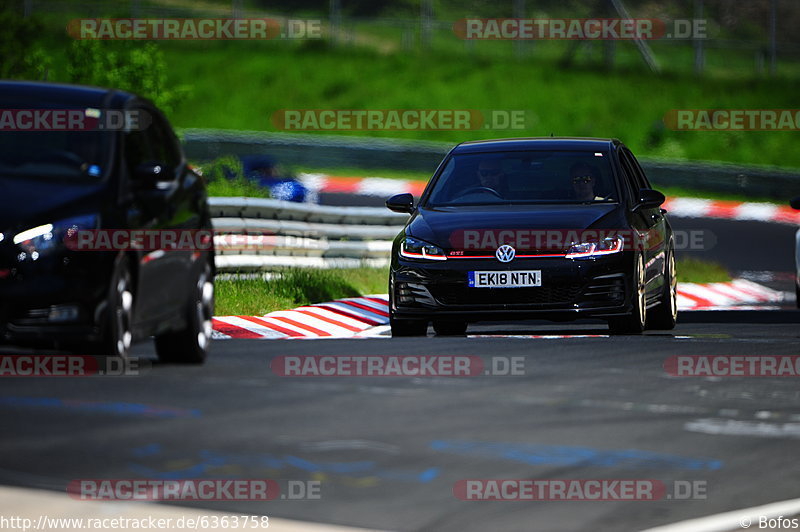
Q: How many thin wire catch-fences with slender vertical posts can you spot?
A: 1